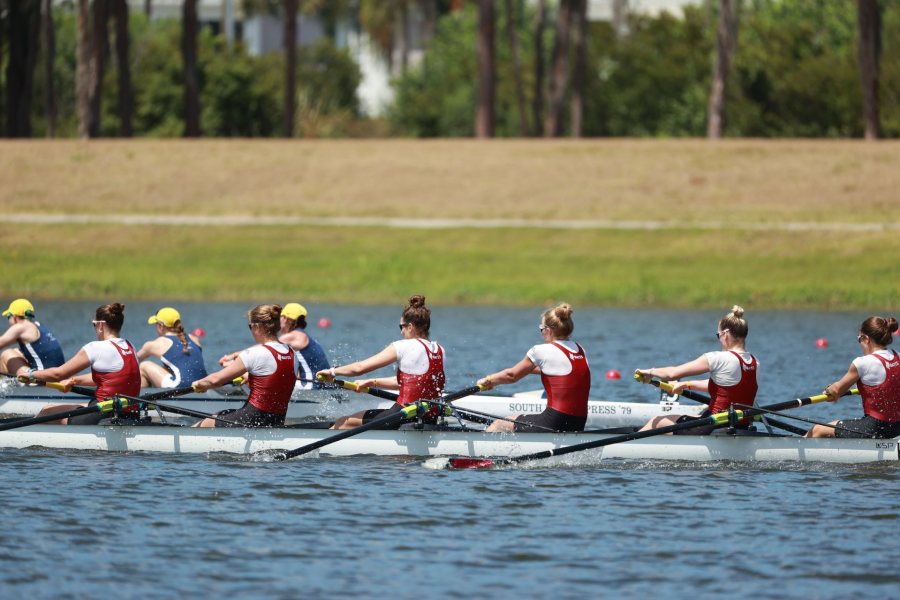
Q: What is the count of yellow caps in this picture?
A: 3